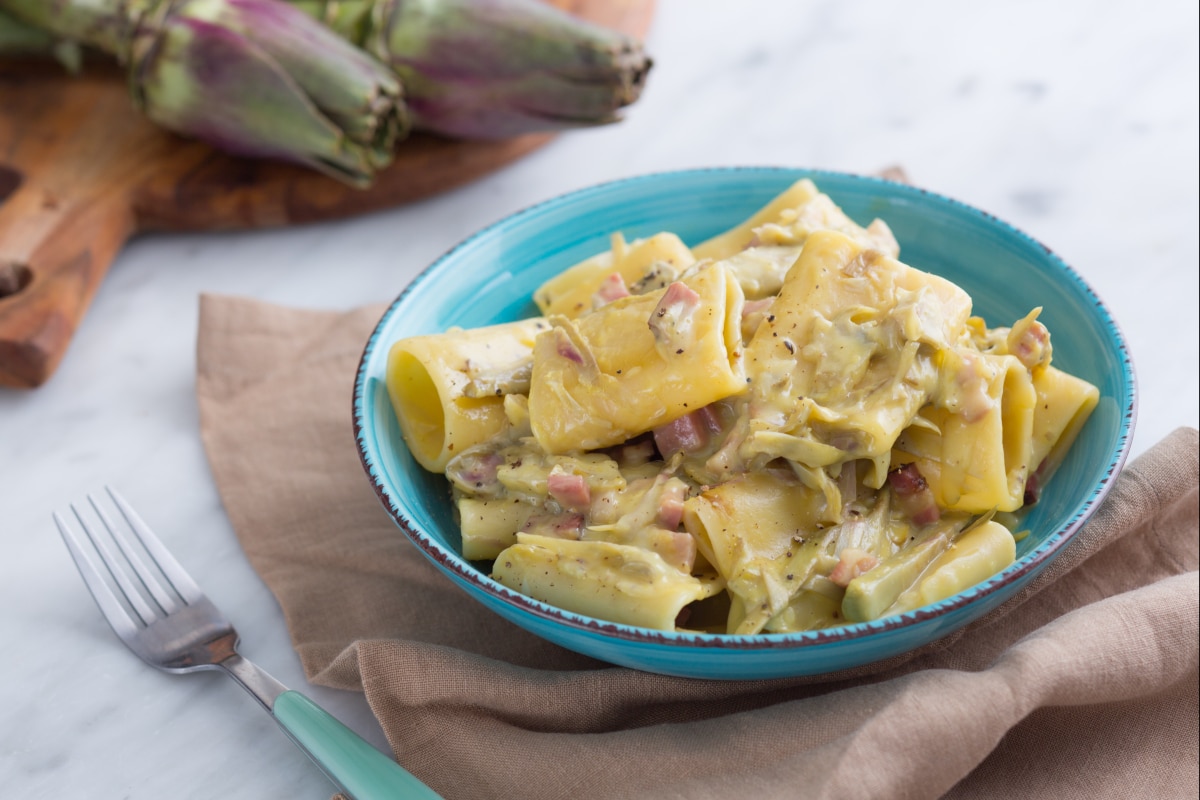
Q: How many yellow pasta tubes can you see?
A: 11